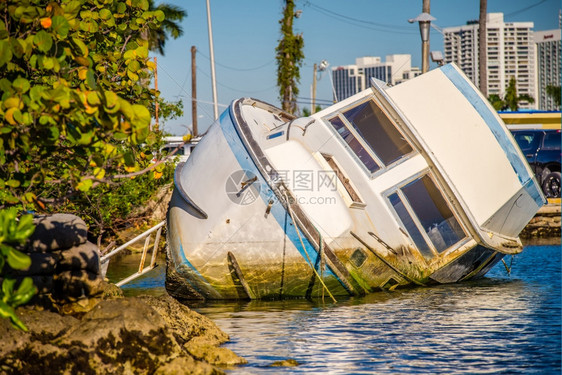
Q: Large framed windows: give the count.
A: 2